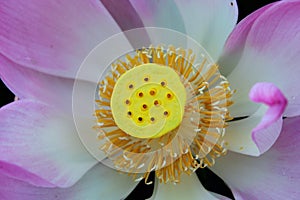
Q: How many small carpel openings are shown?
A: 13